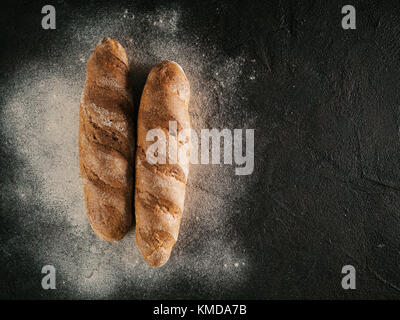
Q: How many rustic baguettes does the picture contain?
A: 2